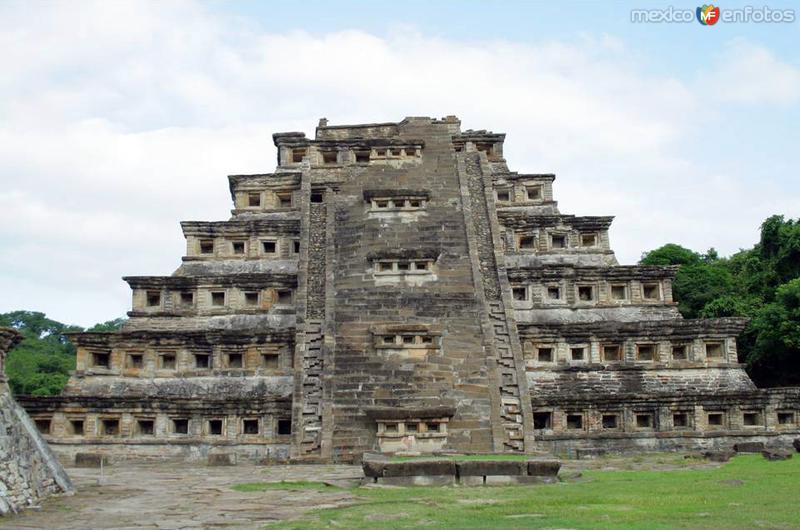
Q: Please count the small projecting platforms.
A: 5